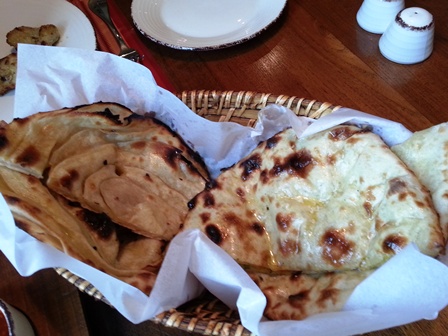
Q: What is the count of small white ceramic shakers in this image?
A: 2